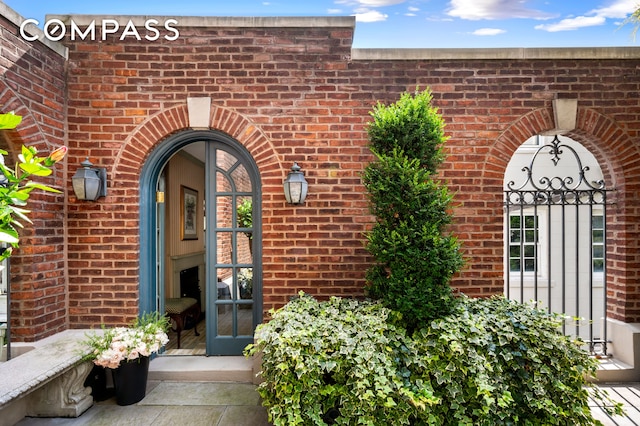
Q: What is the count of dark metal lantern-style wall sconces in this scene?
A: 2